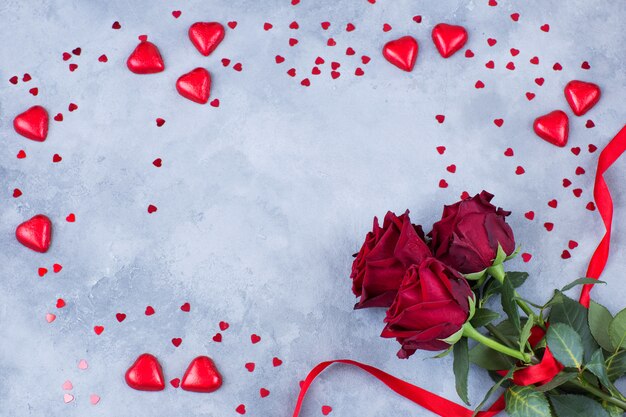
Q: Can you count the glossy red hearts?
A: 11